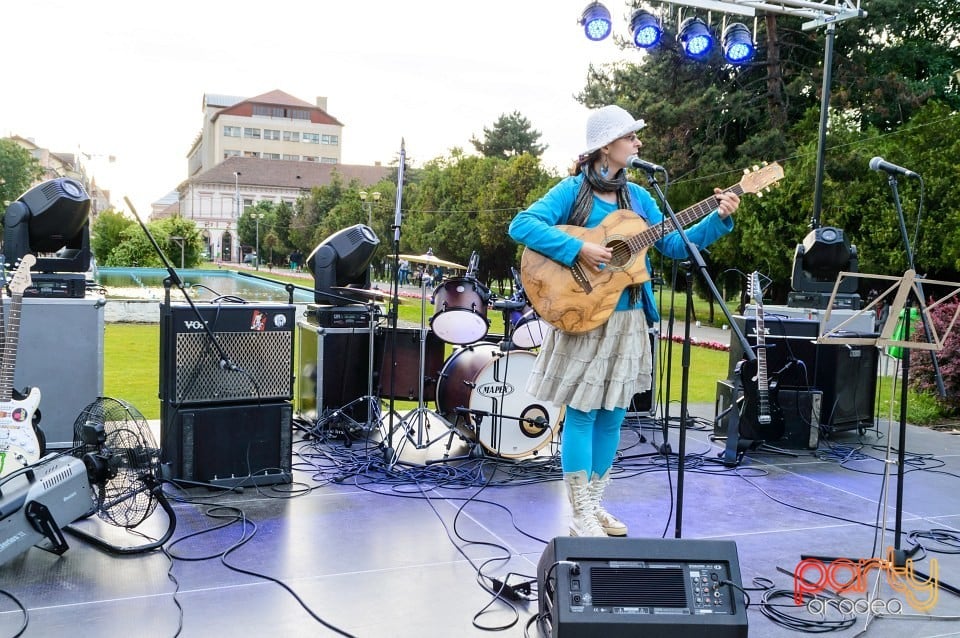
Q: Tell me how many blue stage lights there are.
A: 4